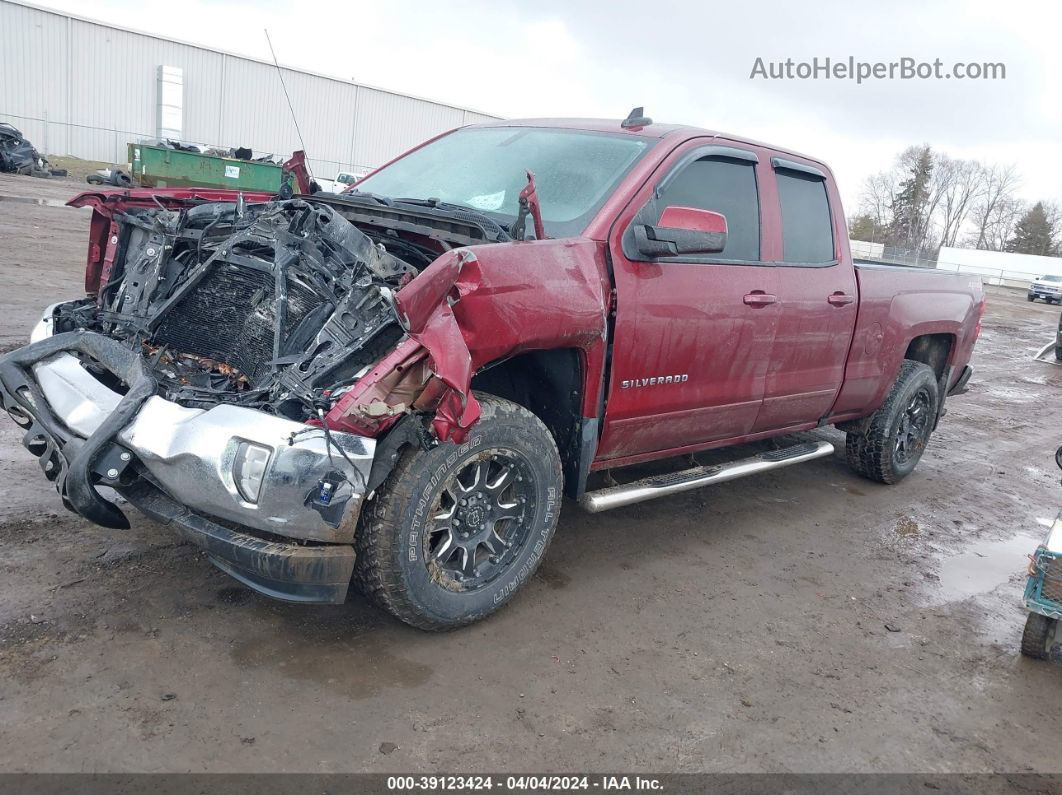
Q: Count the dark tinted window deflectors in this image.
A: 2